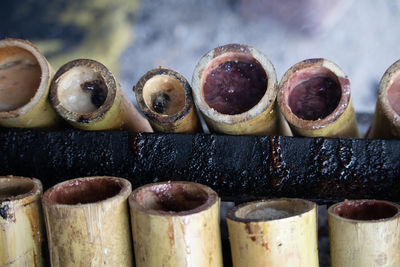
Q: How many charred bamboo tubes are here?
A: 11